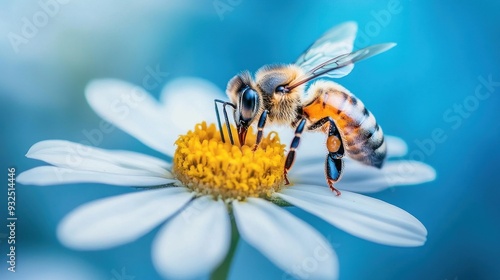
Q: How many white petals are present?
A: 10